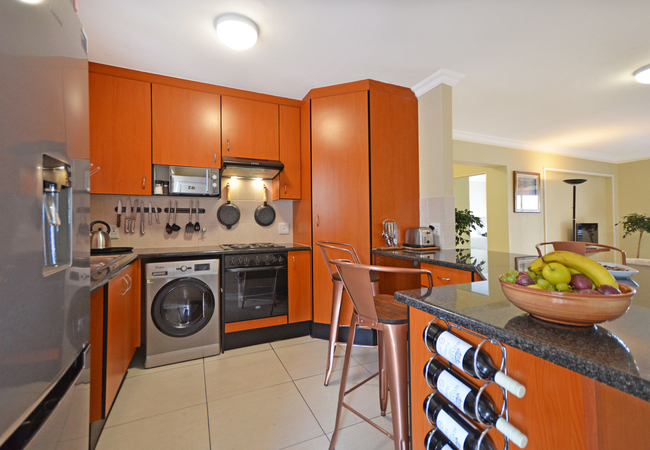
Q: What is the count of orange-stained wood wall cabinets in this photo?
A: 4